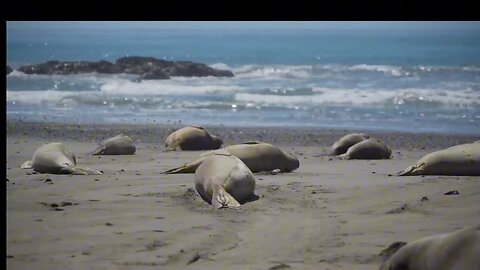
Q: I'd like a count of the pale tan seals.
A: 9